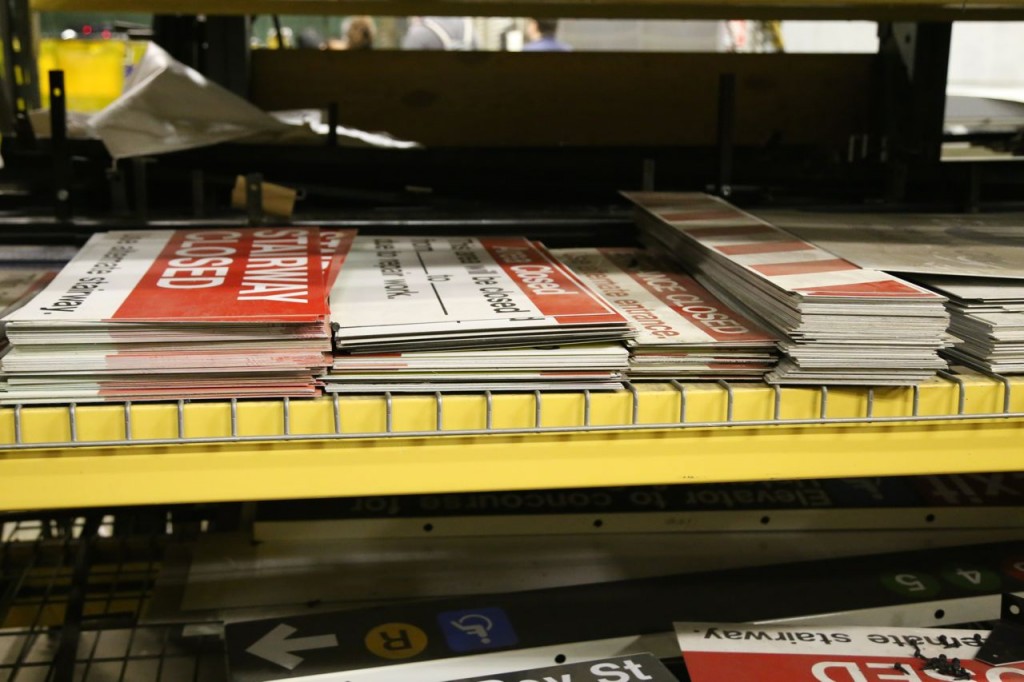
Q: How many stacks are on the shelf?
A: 5